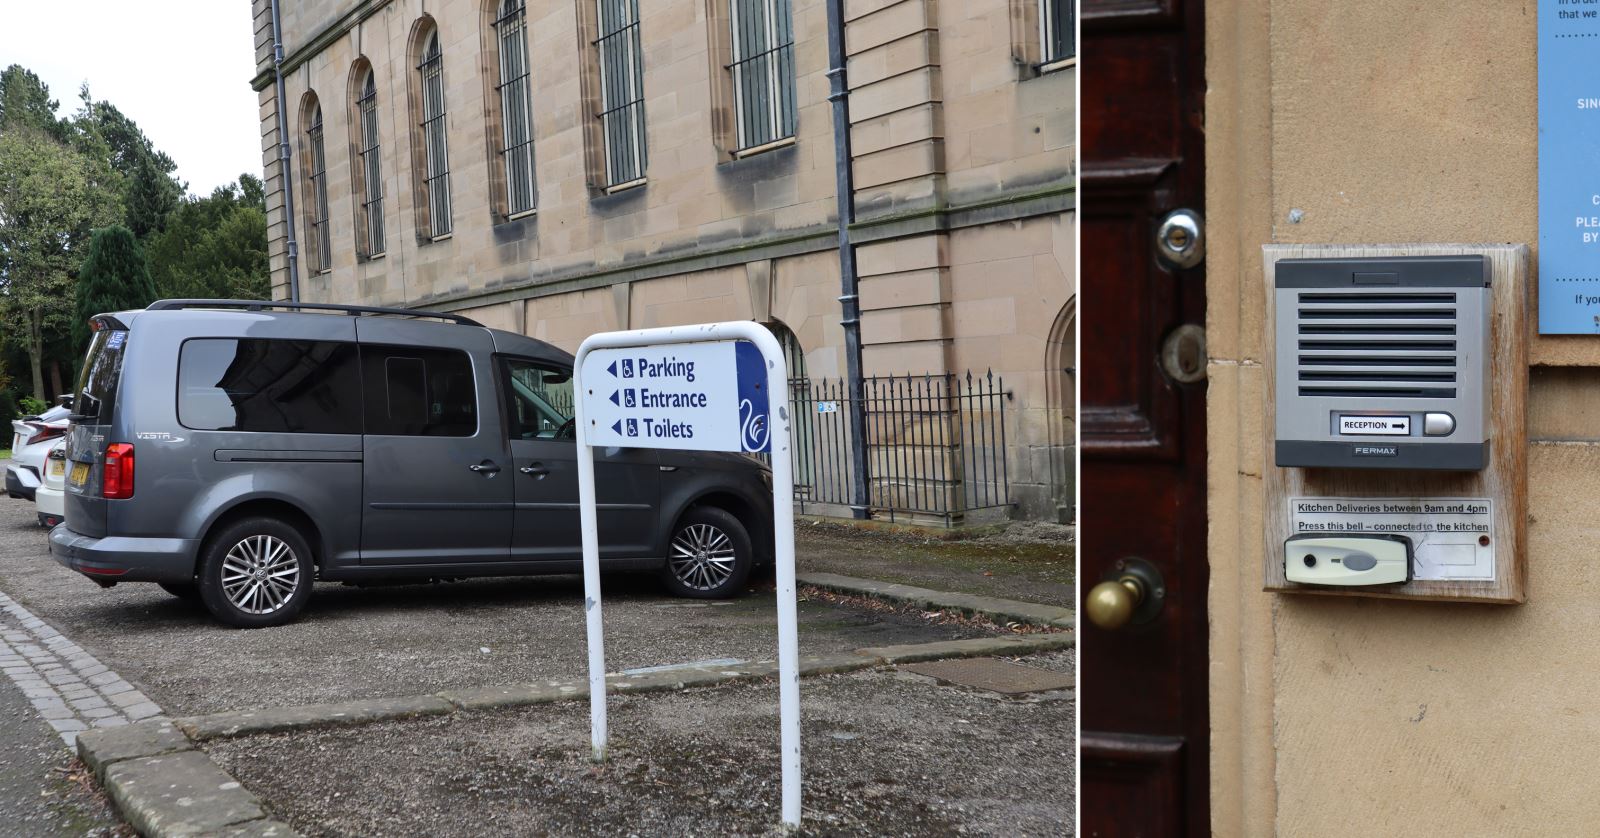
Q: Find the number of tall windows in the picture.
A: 7